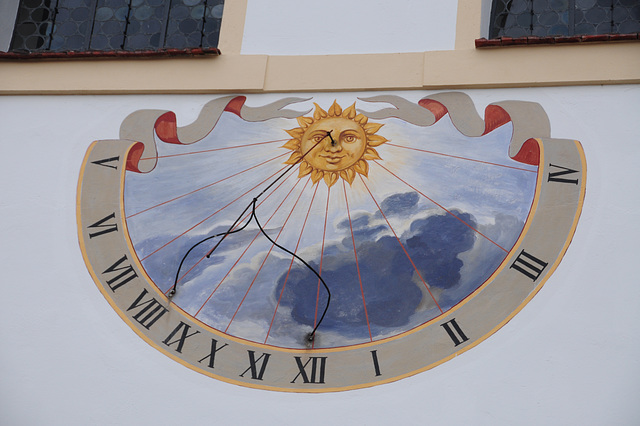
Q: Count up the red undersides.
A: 6